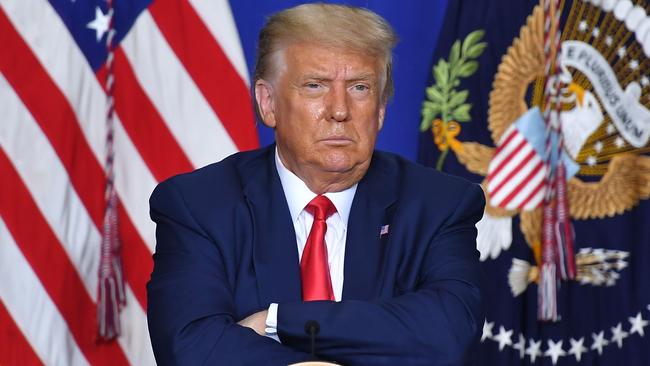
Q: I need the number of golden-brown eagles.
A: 1